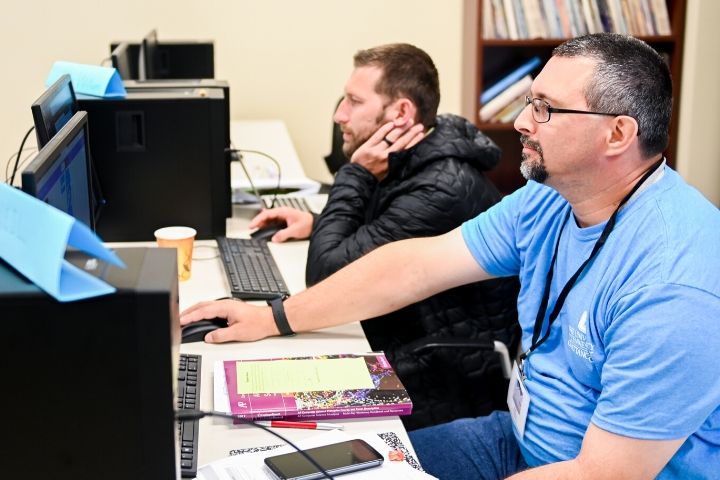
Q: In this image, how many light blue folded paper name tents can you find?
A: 2